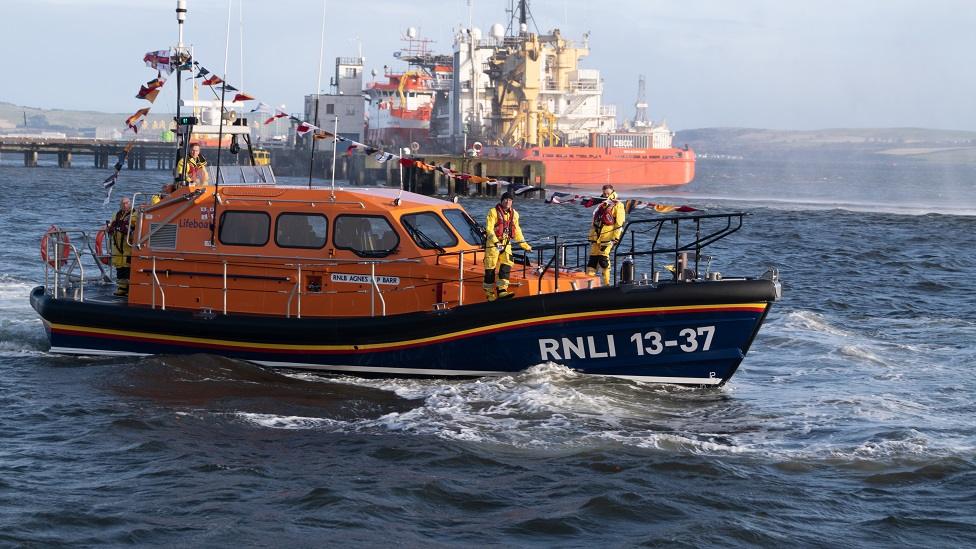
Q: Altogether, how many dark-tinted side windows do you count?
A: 3